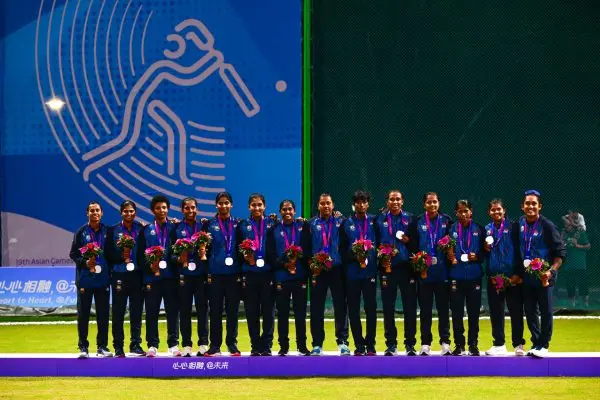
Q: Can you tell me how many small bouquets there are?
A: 14